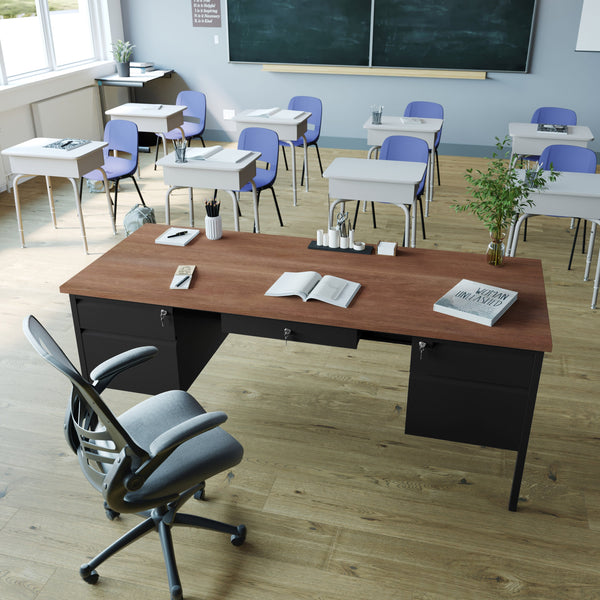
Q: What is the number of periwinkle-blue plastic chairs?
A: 8